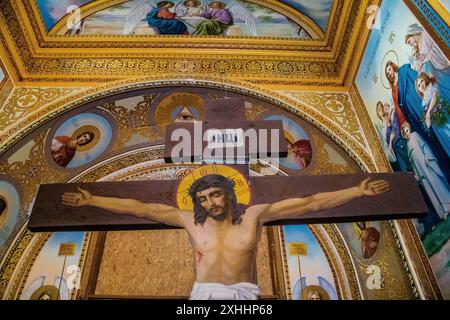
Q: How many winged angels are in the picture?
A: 5